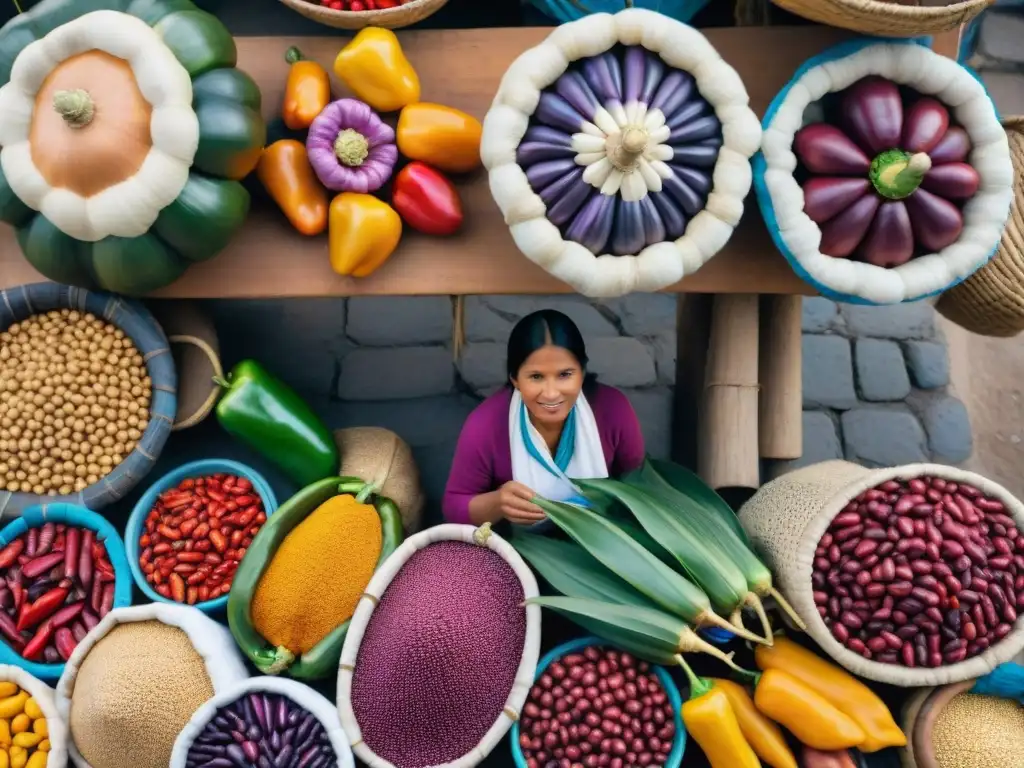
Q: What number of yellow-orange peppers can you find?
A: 9